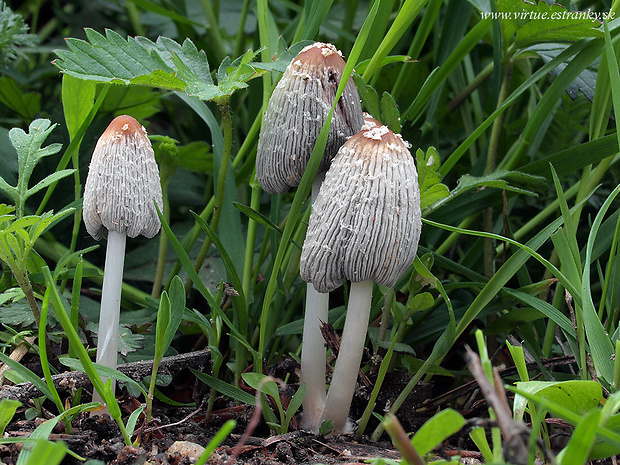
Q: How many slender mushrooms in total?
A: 3